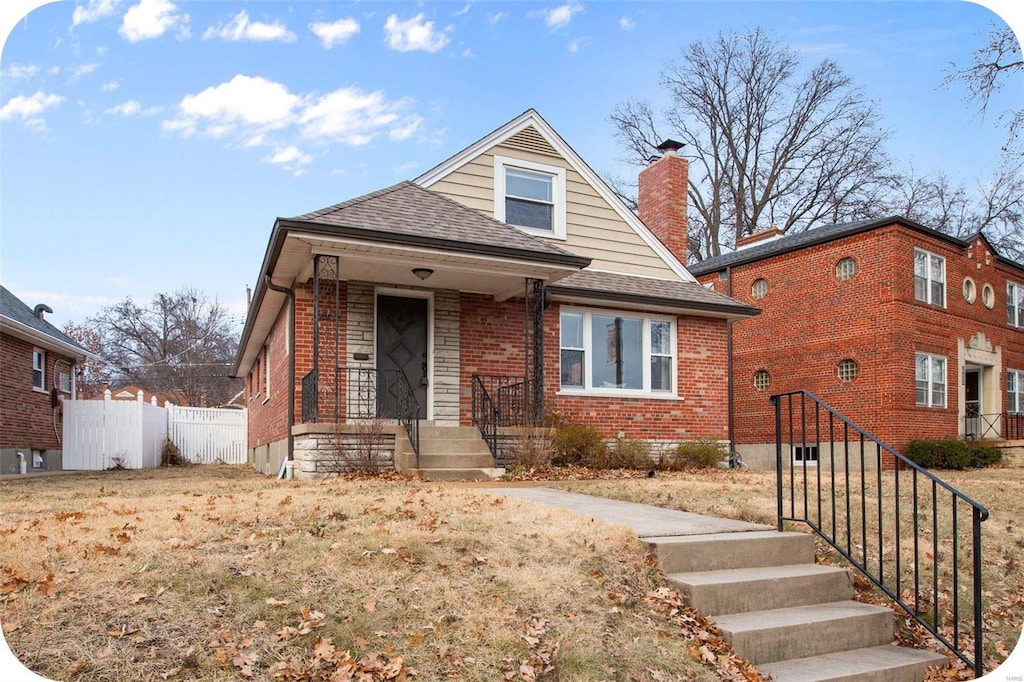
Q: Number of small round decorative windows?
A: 6